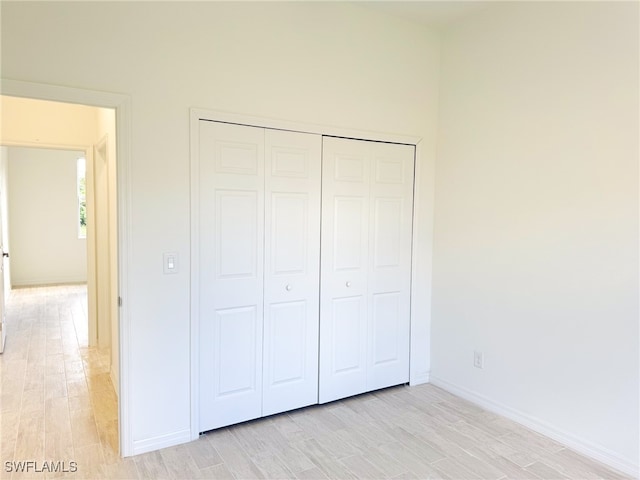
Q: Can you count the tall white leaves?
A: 4